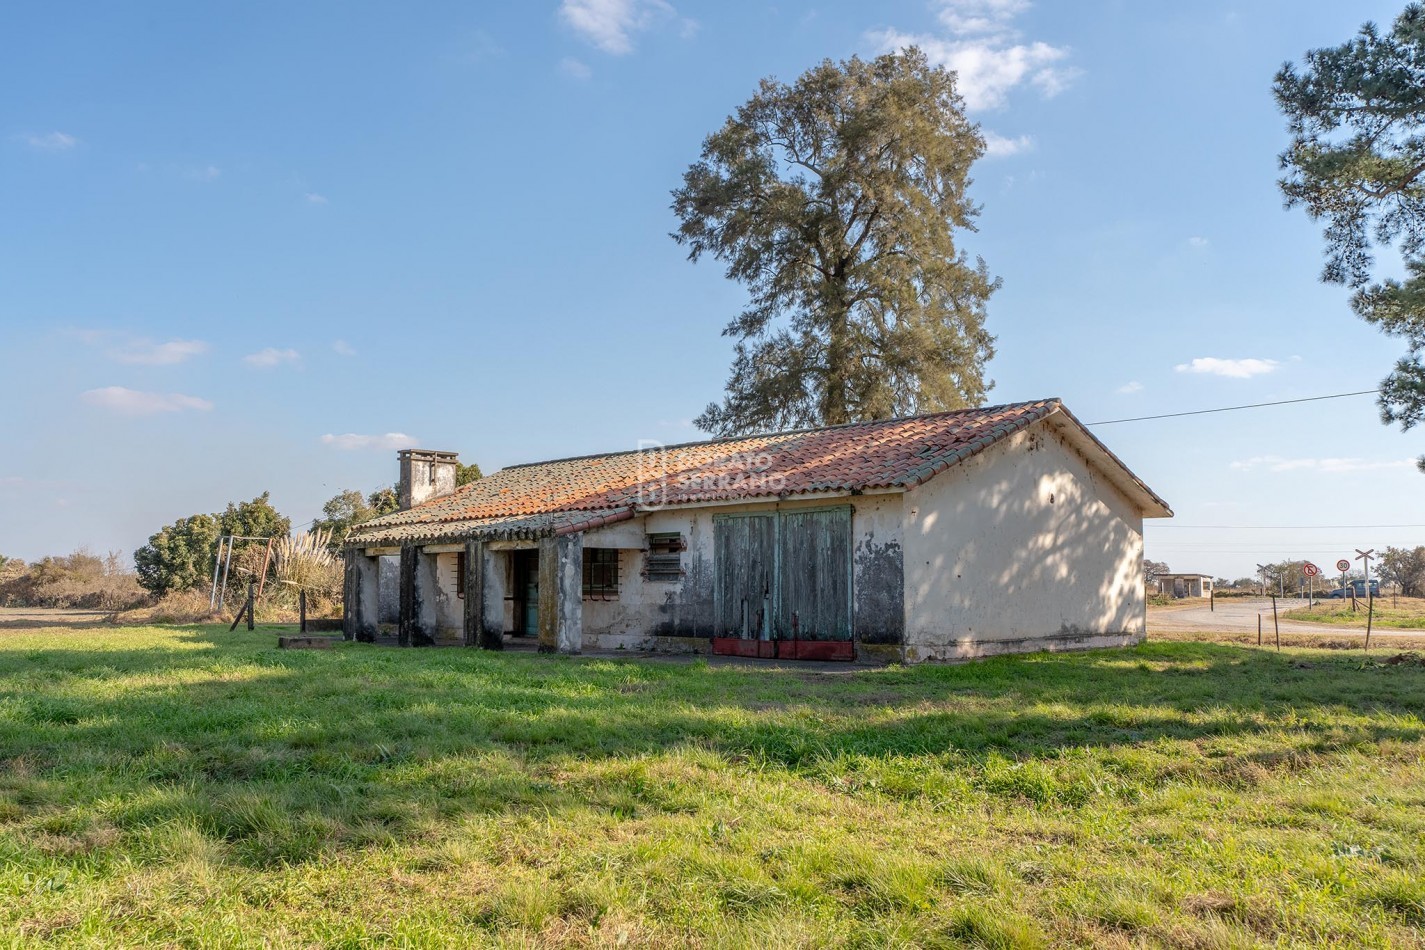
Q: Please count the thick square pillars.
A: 4